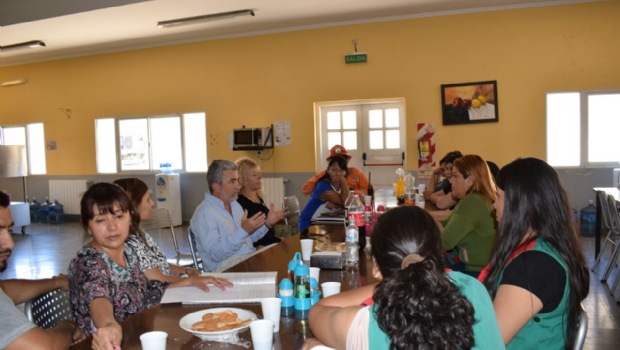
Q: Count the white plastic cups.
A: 6